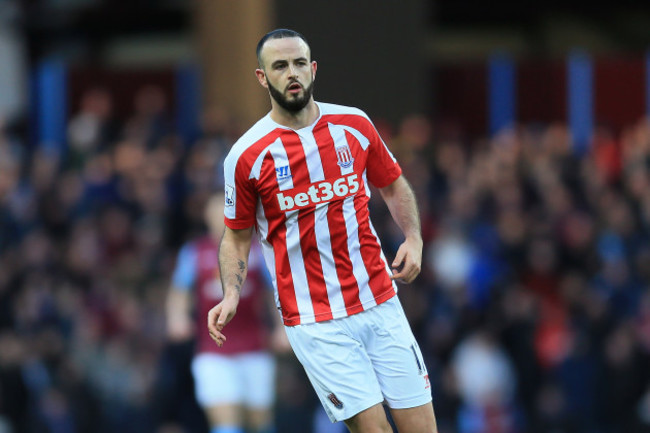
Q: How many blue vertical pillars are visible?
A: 4